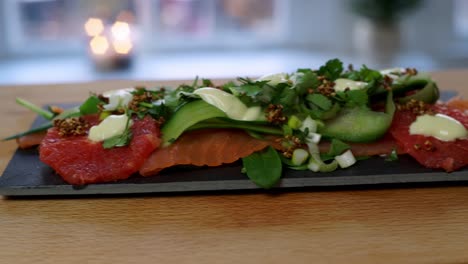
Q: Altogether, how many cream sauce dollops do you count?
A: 7